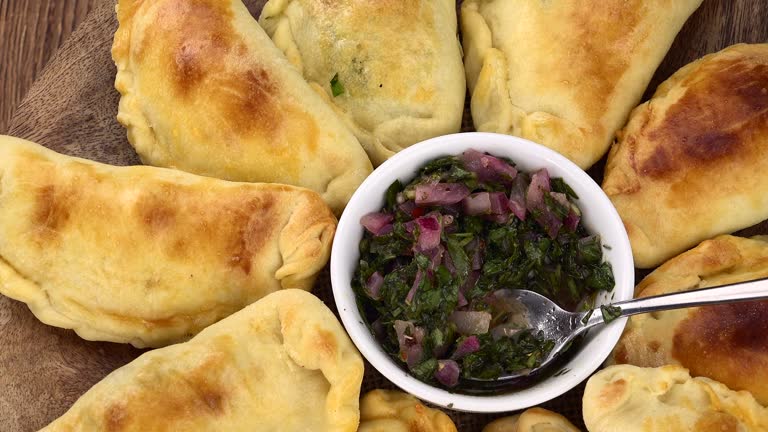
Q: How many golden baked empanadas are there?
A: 10